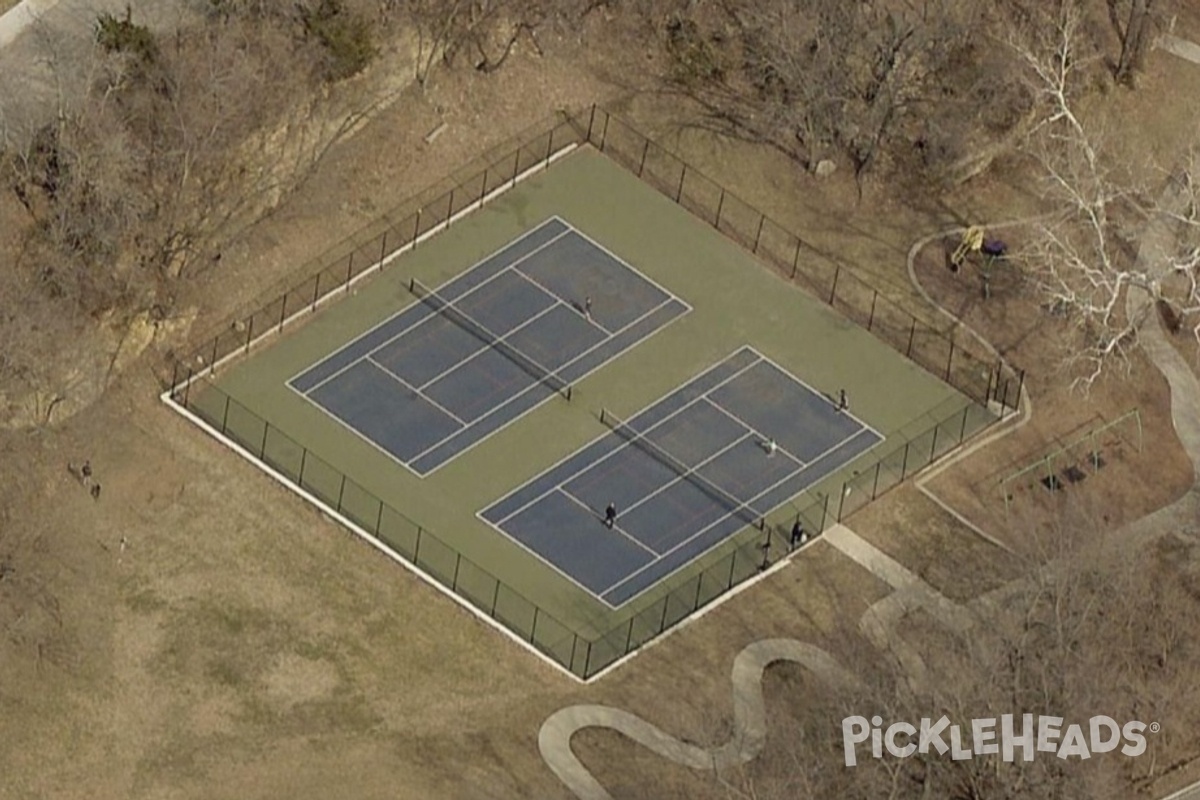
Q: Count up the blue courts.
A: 2